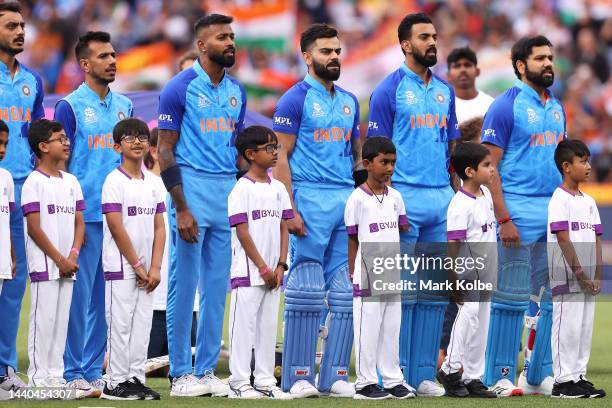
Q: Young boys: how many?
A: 7